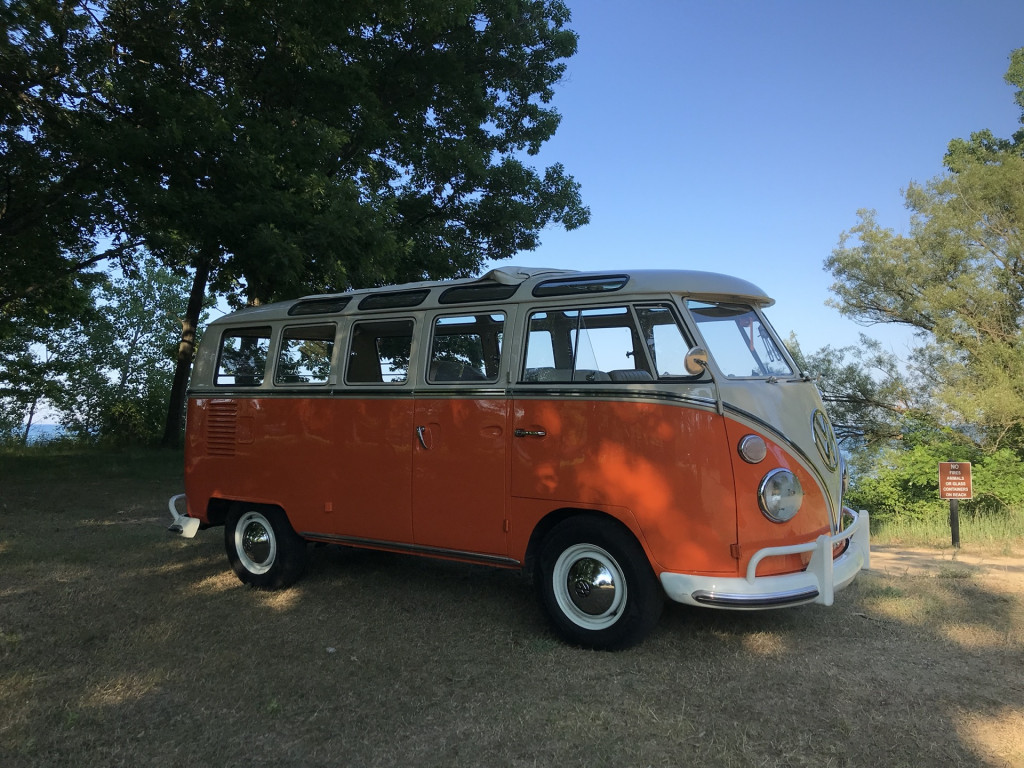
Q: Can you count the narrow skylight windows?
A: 4